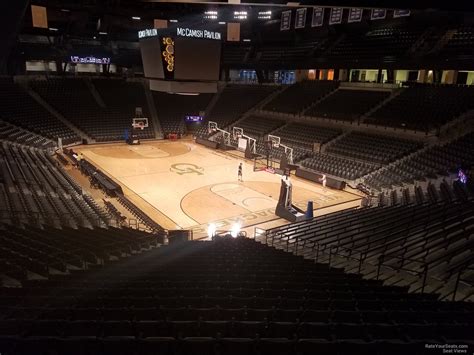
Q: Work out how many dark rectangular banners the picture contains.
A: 7